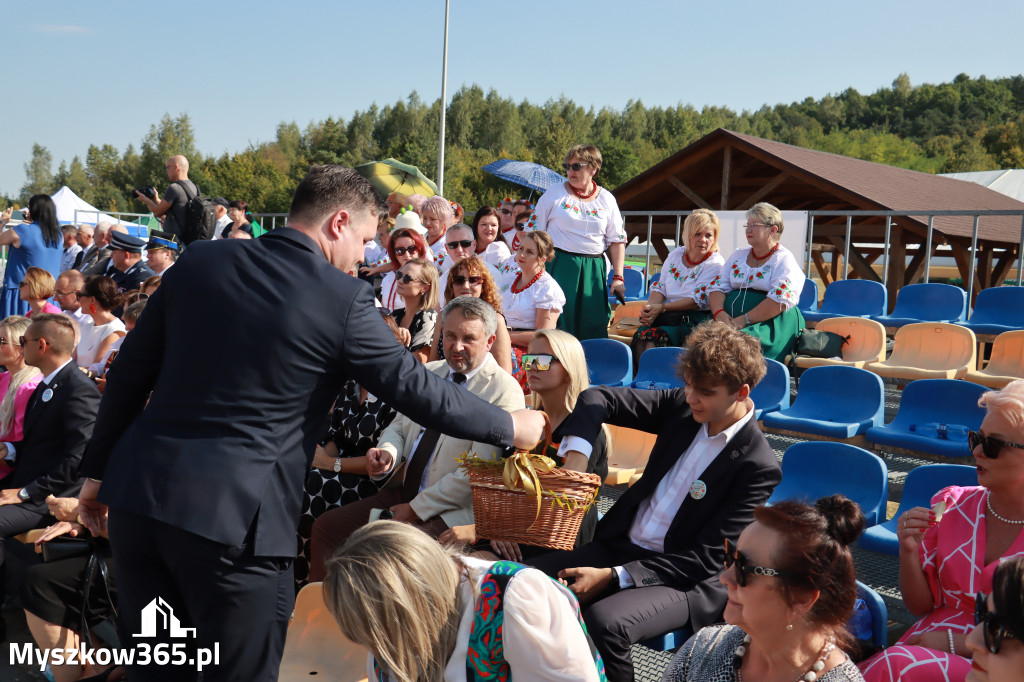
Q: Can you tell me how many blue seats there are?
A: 15